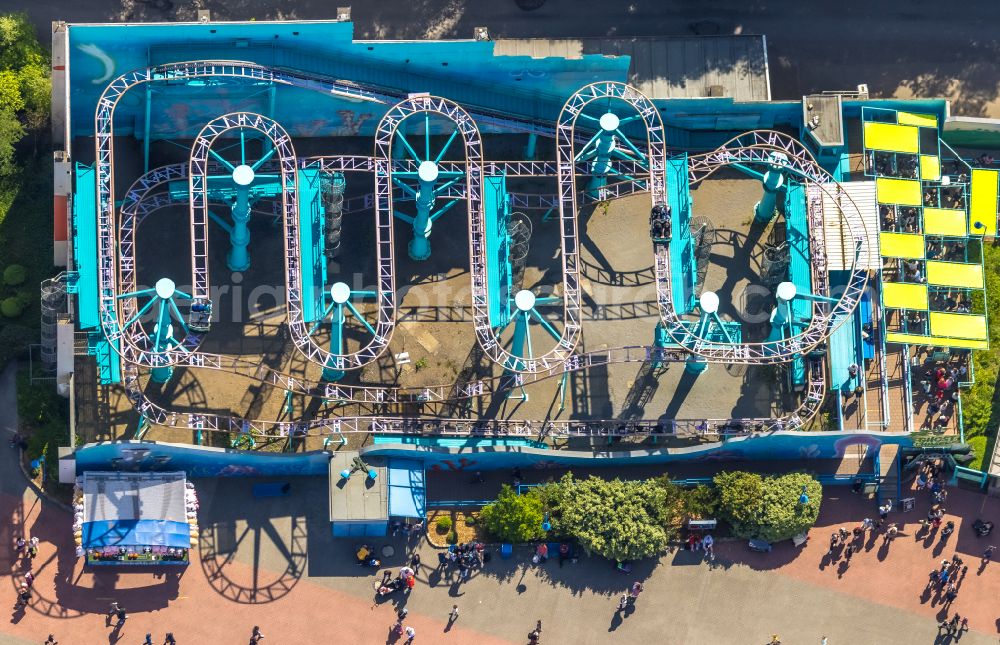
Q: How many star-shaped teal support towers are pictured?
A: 9